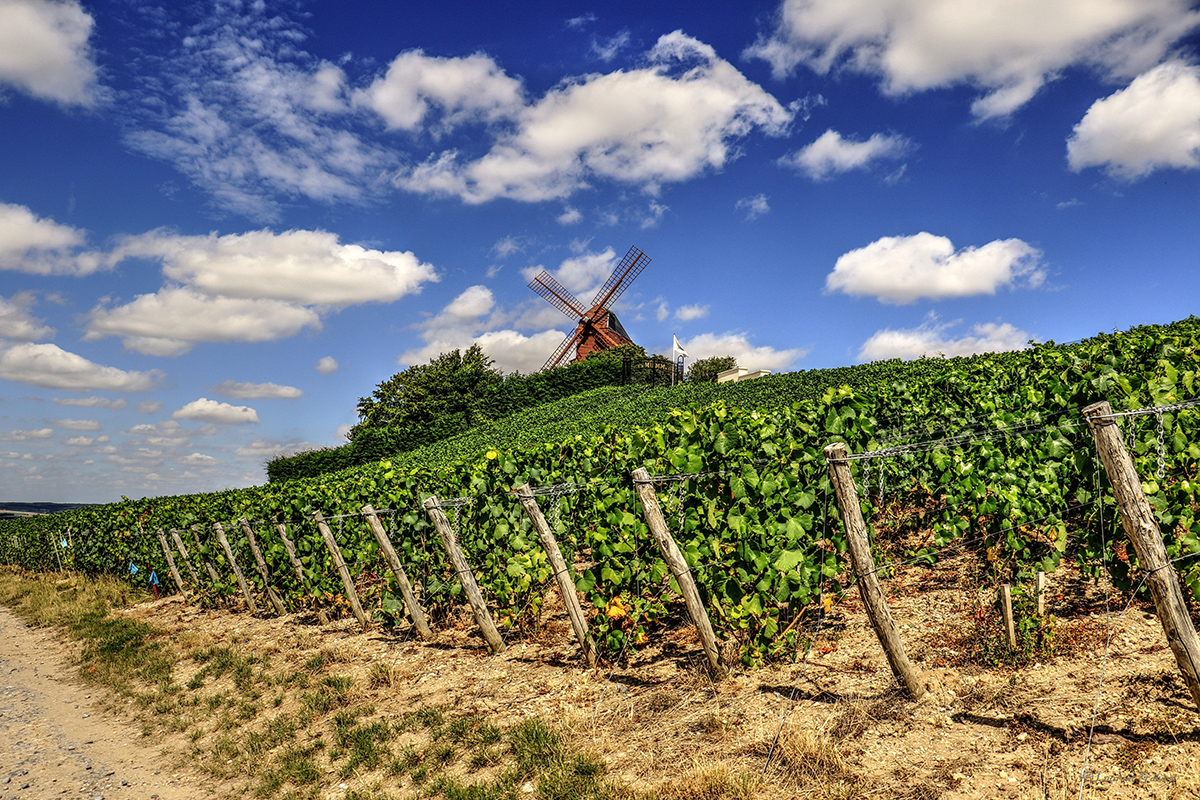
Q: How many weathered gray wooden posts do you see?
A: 13